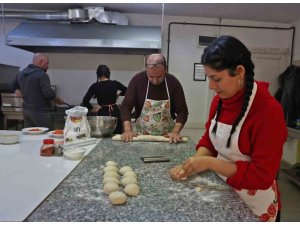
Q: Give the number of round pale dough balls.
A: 10